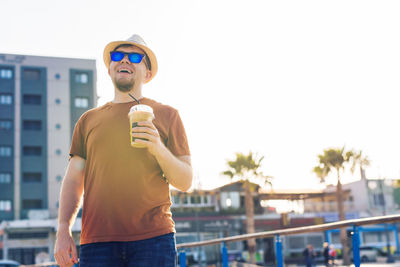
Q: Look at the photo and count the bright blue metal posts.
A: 4